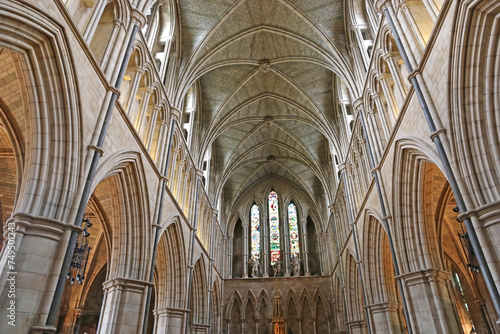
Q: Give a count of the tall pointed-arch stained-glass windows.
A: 3